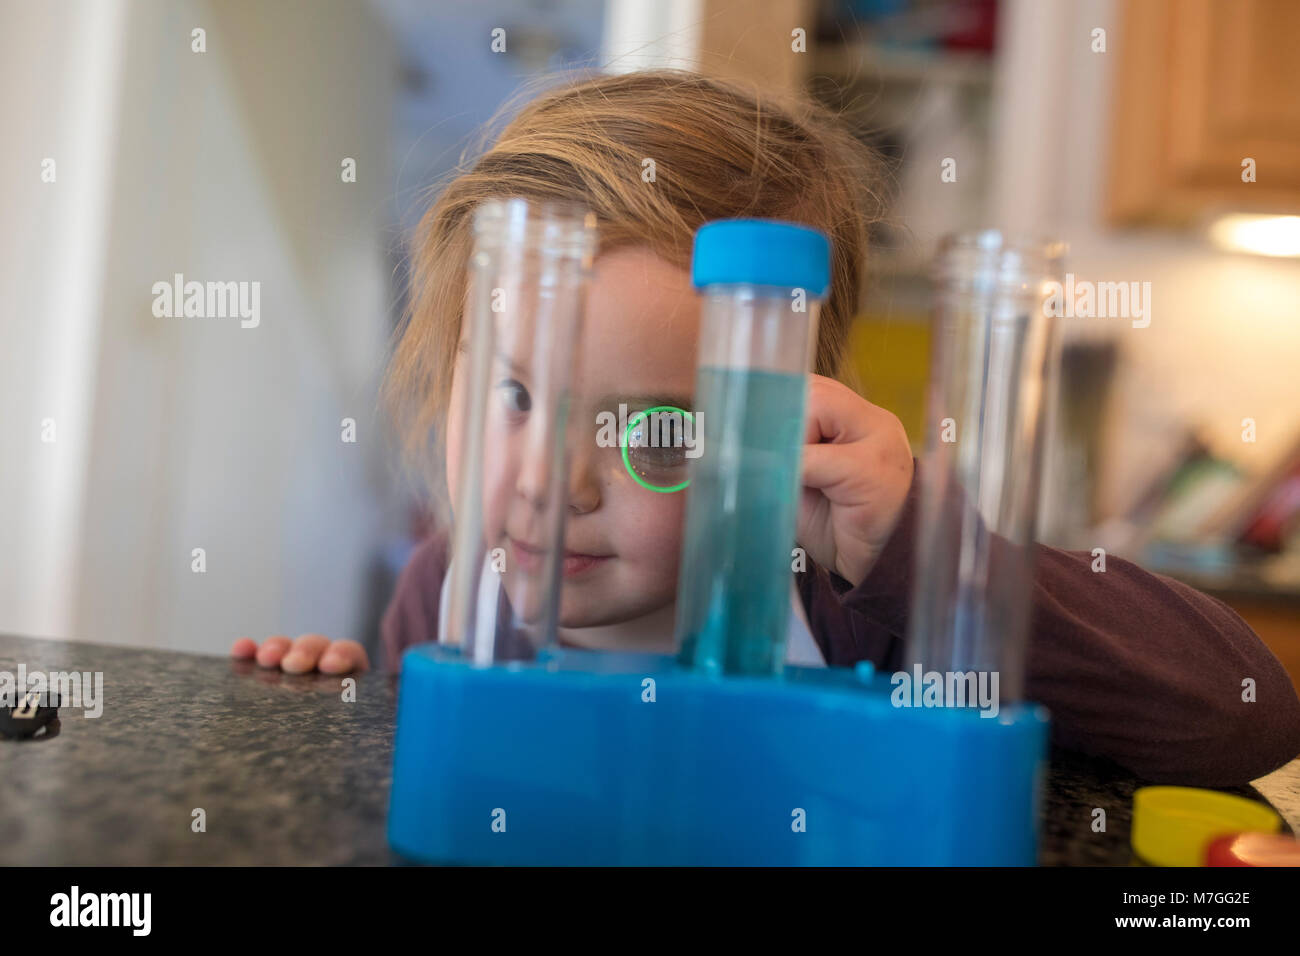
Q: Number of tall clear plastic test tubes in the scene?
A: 3